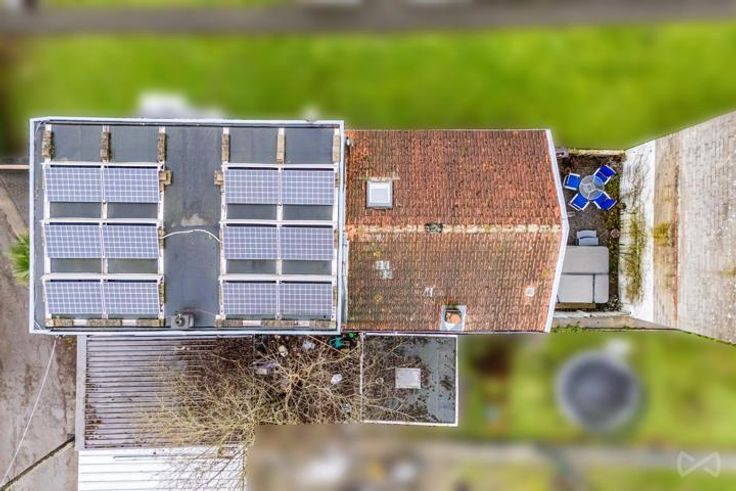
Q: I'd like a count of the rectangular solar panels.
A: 12